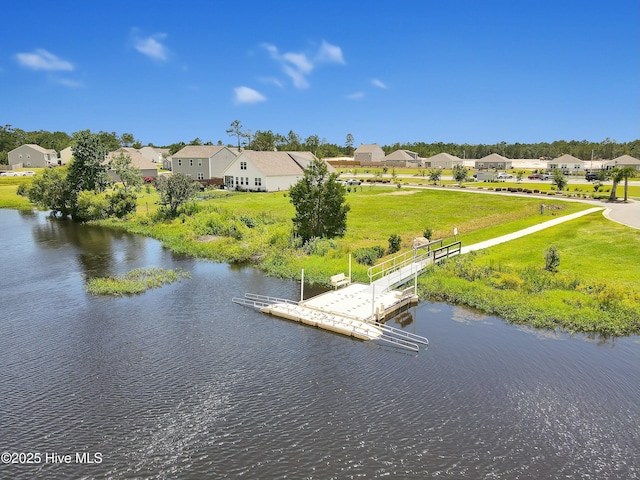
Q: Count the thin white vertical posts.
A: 4